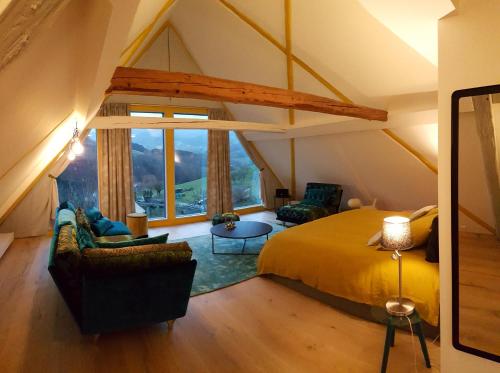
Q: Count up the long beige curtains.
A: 2